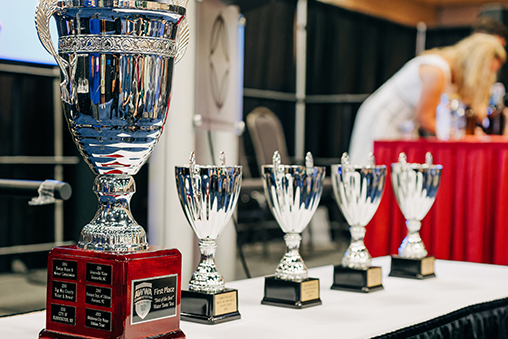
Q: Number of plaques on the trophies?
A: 11